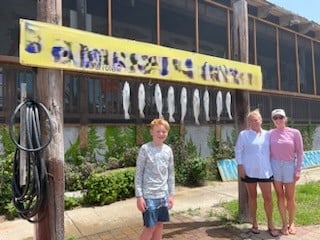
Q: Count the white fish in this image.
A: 9